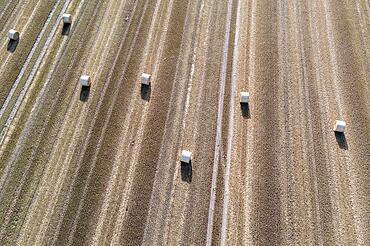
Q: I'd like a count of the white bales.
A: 7